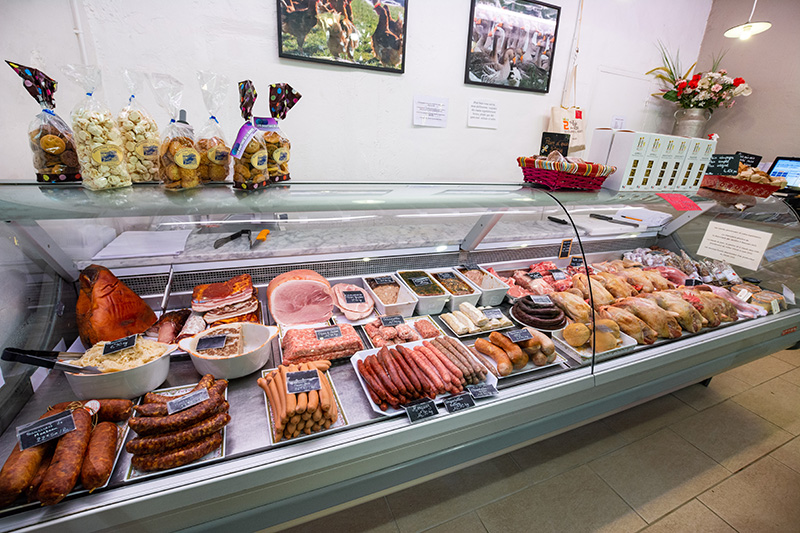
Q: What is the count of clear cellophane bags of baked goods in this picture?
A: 7